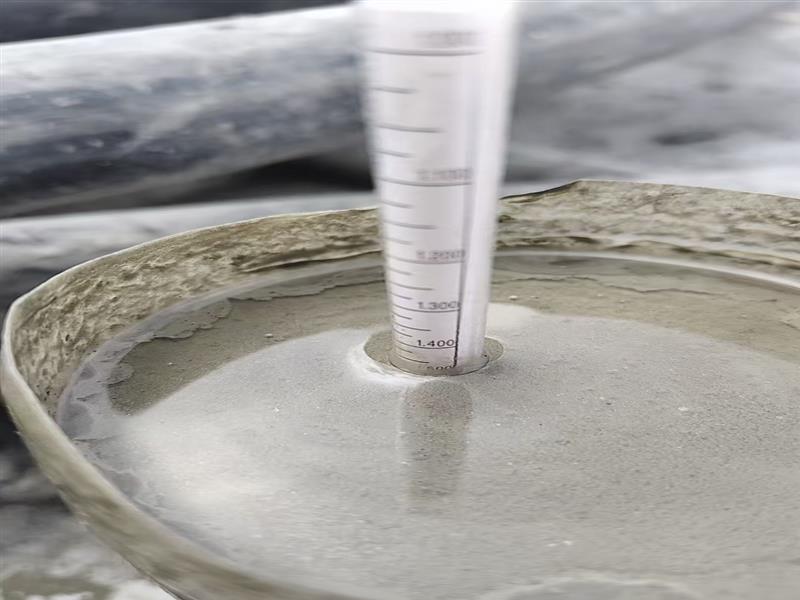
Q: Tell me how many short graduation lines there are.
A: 9